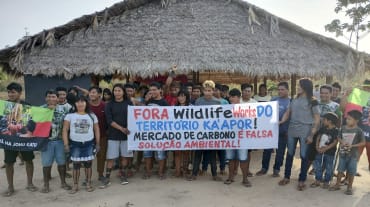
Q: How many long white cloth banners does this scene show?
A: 1